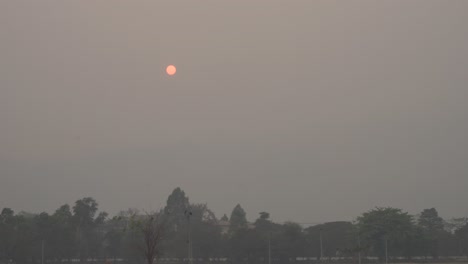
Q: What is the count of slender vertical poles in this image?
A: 6